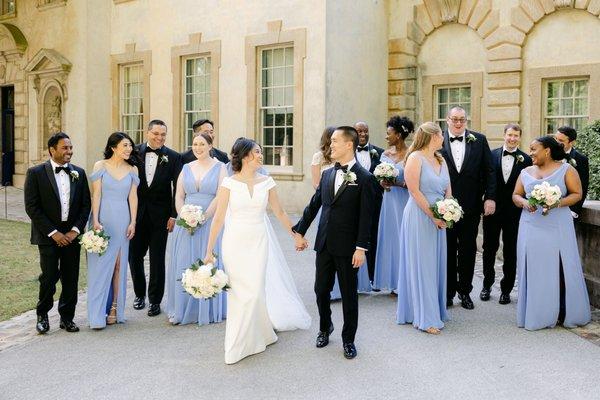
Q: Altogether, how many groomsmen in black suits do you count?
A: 7